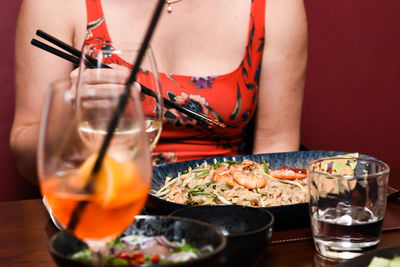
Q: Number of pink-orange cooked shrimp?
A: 3